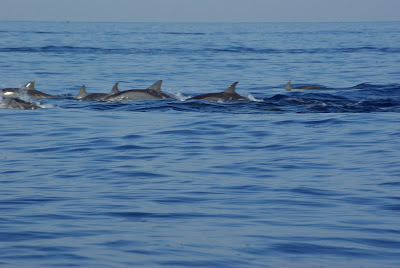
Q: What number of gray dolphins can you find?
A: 7